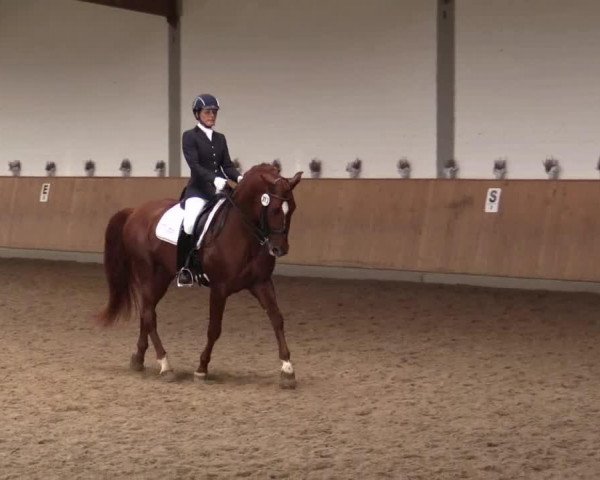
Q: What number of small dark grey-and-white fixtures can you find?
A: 14